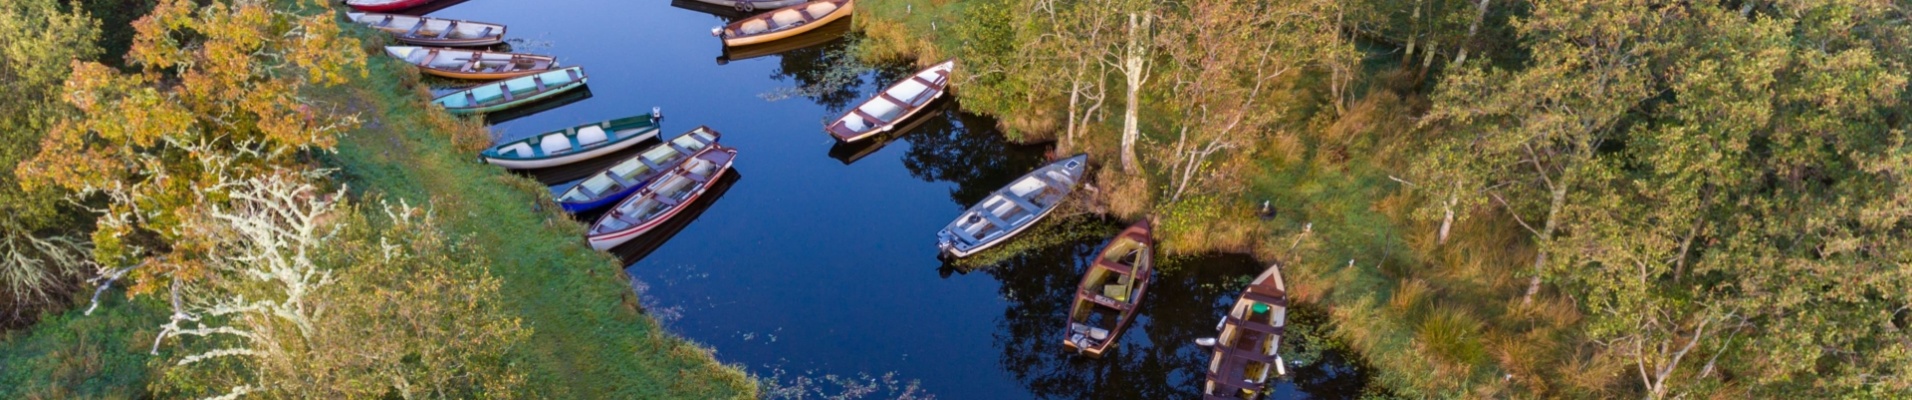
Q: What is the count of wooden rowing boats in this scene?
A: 13